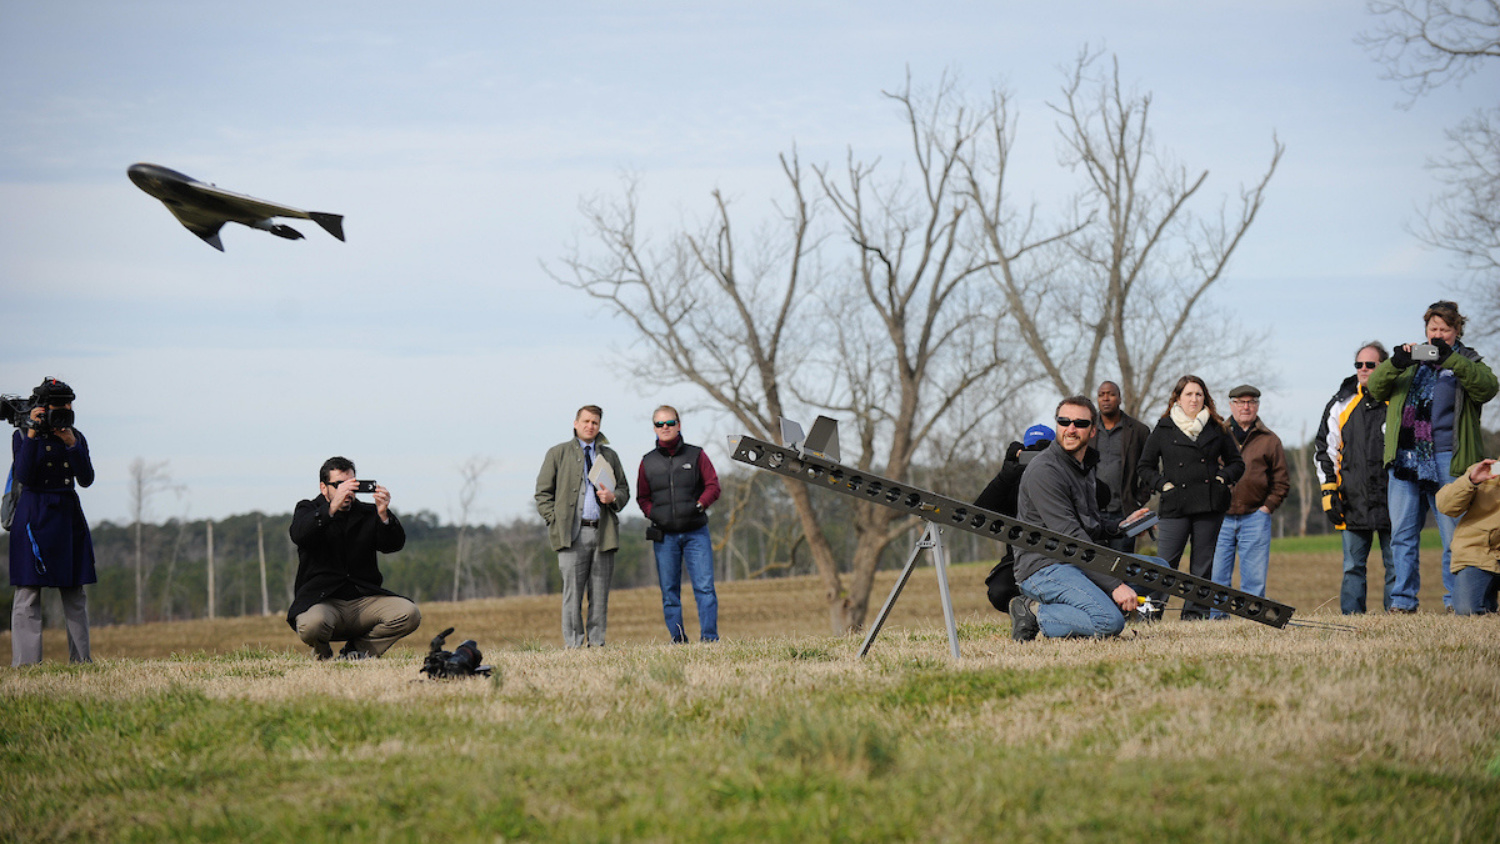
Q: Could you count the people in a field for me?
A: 12